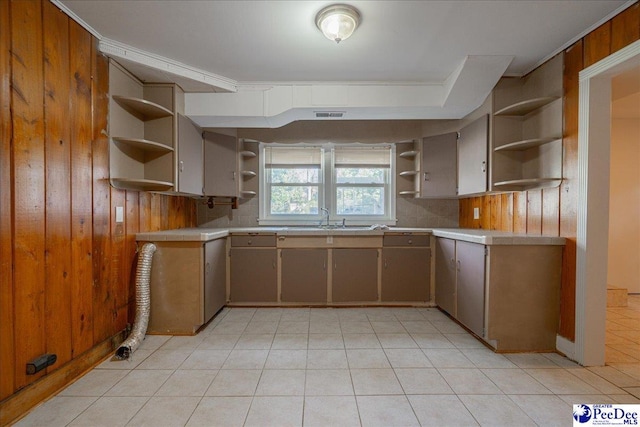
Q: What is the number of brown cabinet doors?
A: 11